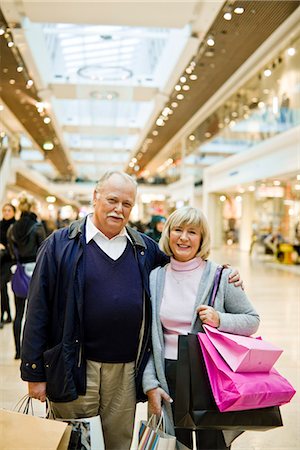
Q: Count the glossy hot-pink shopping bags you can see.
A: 1